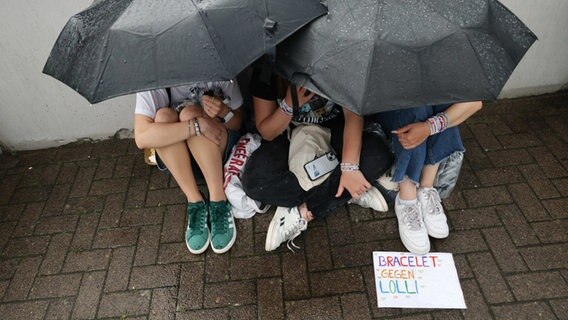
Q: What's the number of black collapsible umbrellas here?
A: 2